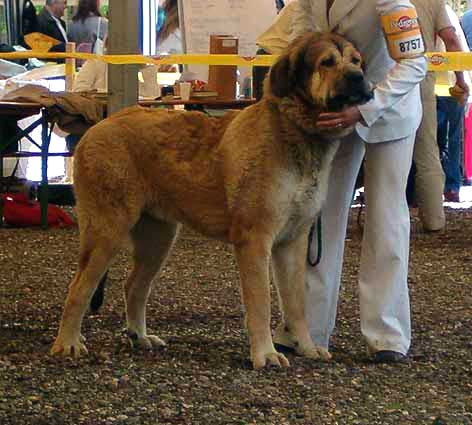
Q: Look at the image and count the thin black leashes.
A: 1